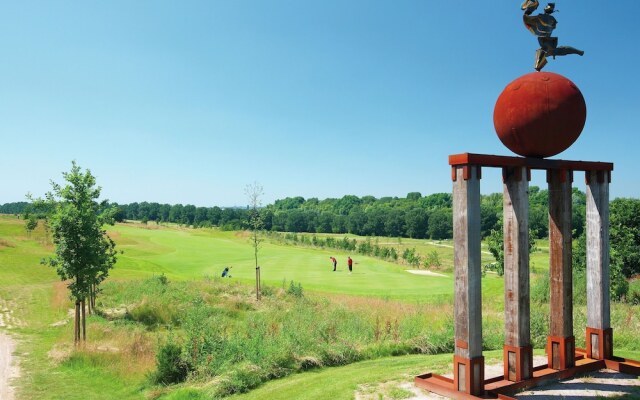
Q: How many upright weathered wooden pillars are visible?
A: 4